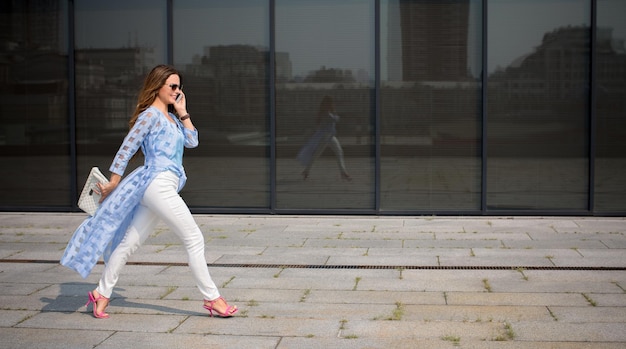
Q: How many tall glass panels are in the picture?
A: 7